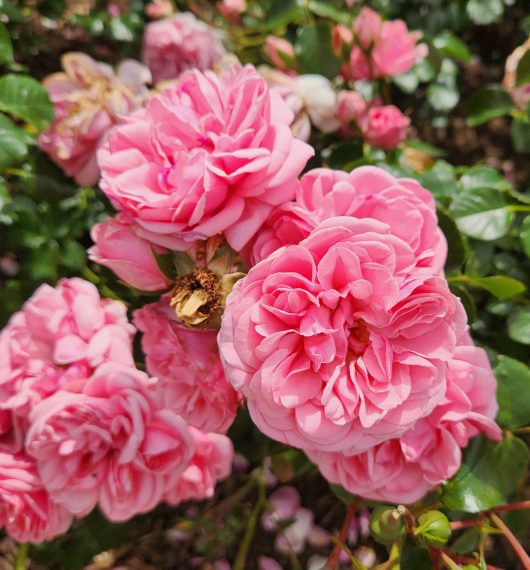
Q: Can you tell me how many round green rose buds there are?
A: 2